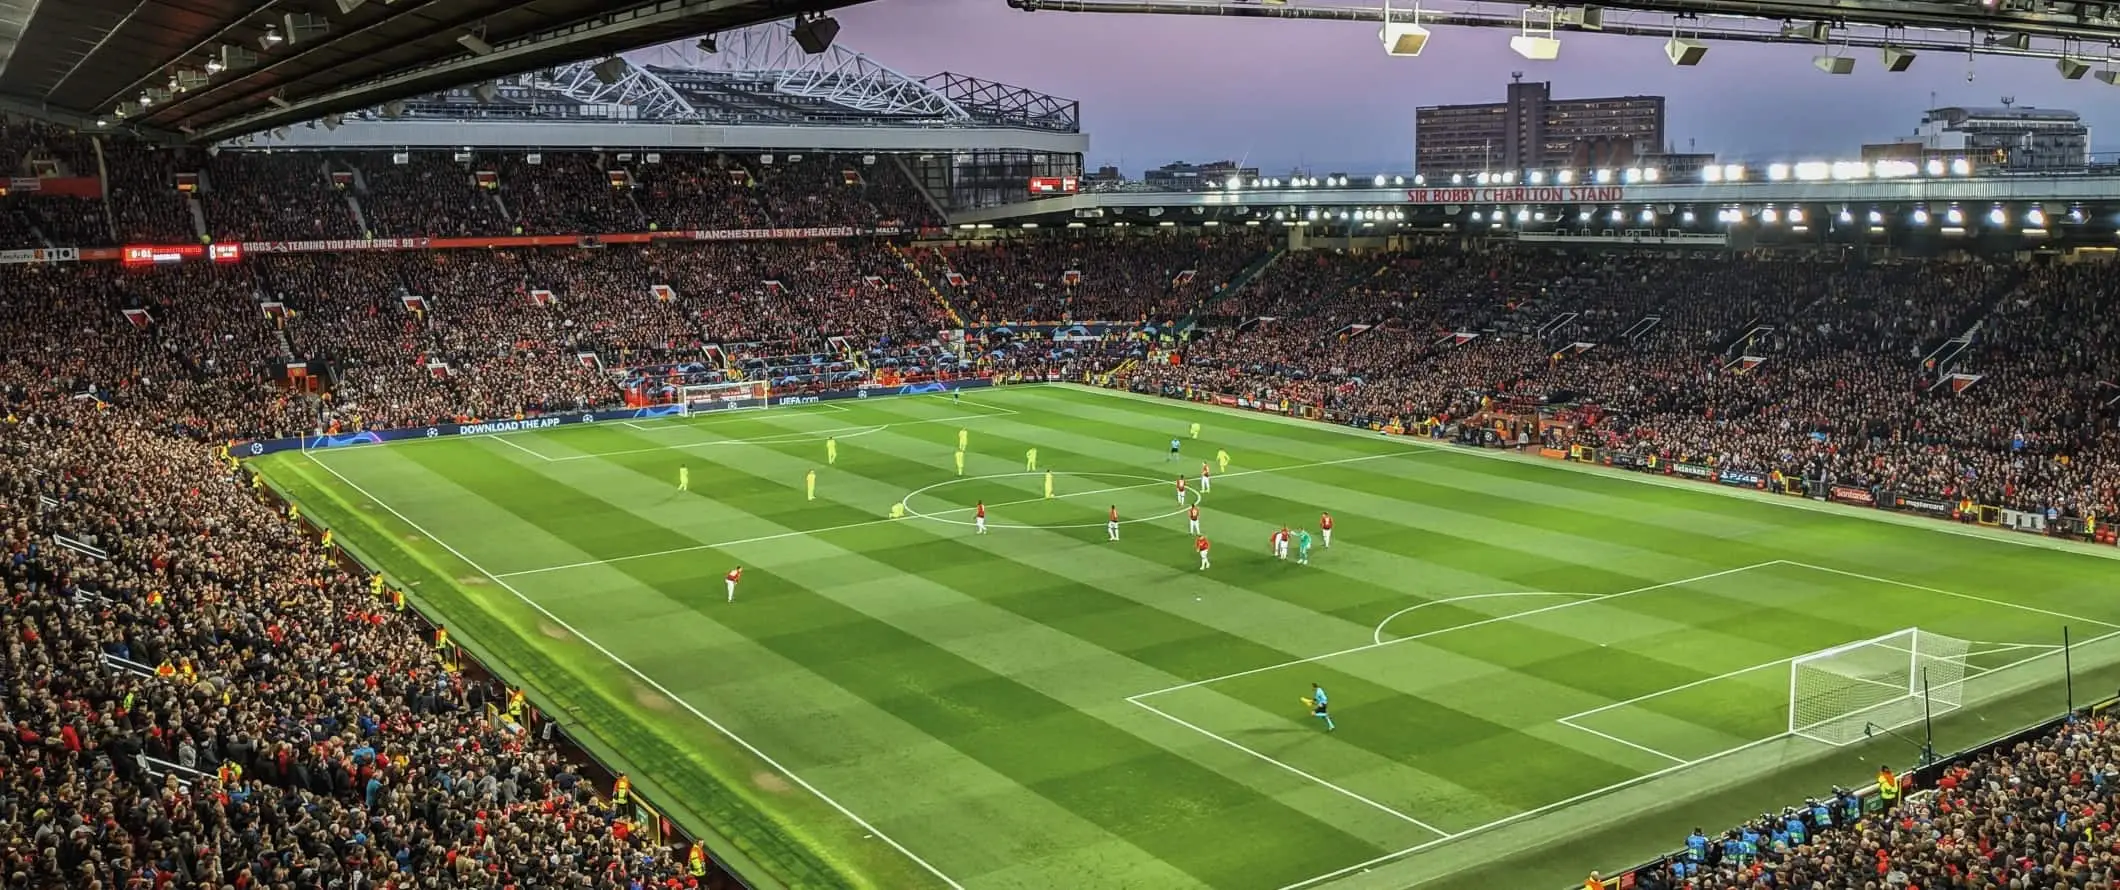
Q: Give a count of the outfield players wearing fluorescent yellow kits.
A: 10